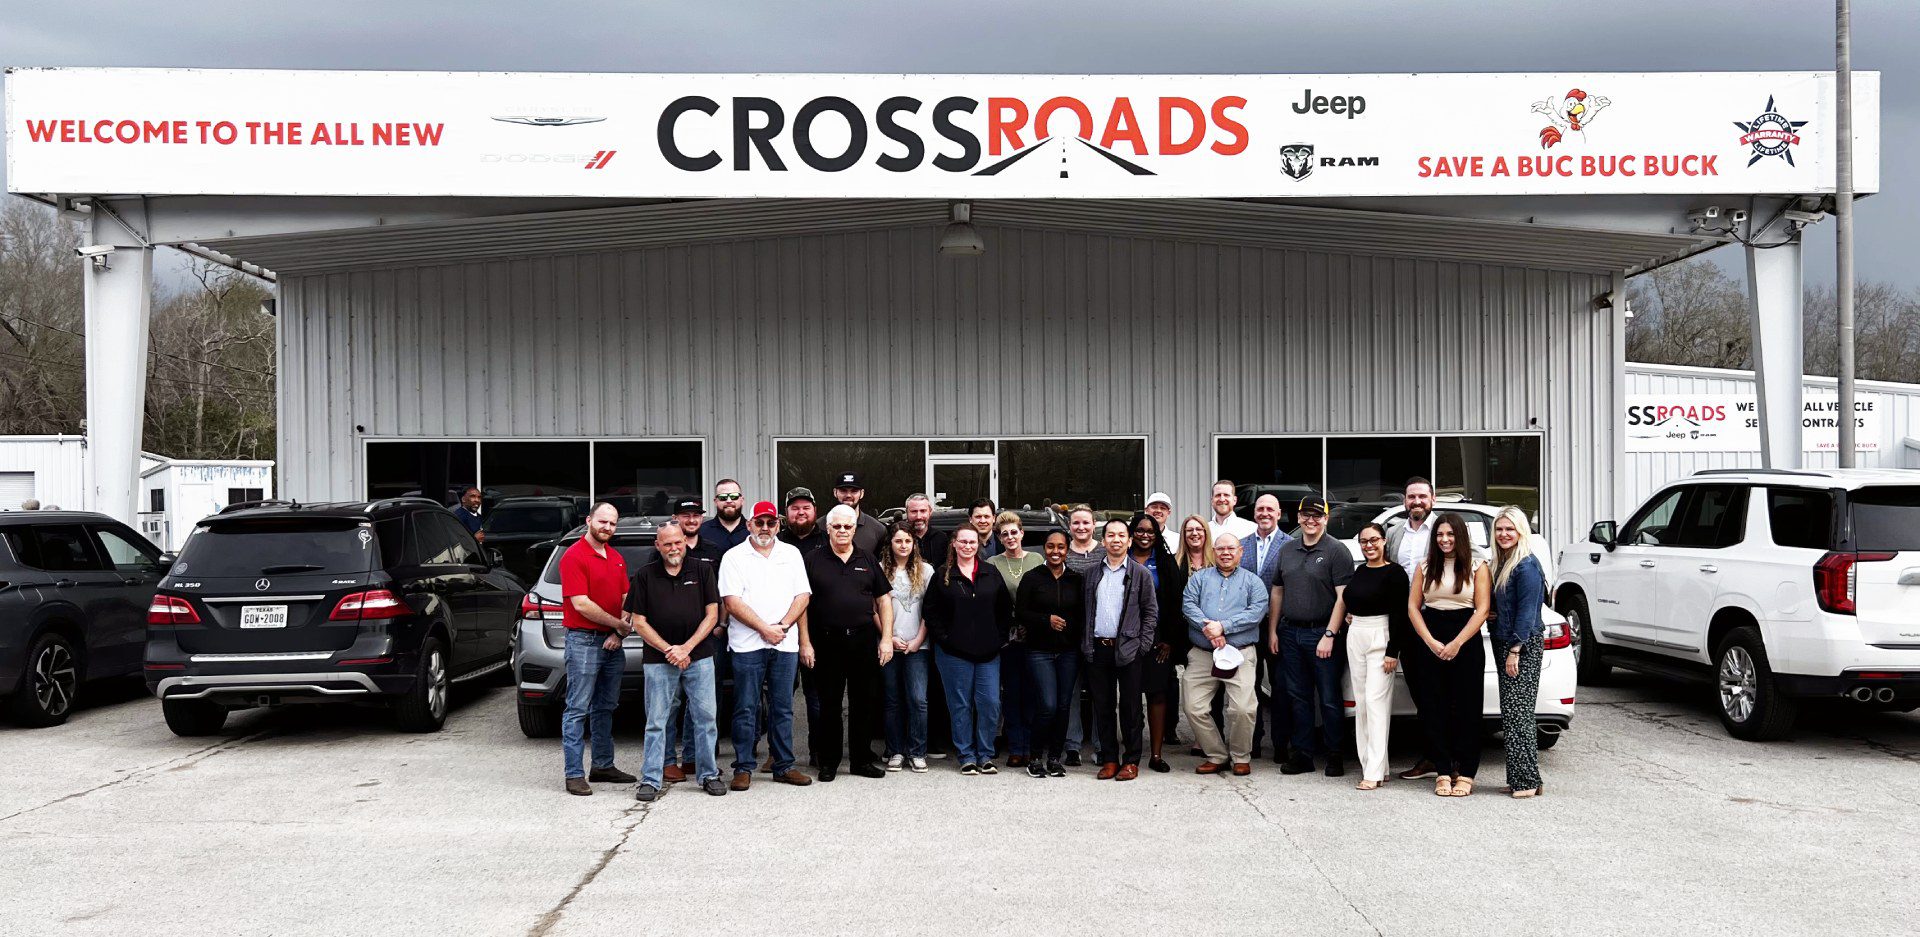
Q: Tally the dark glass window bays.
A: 3